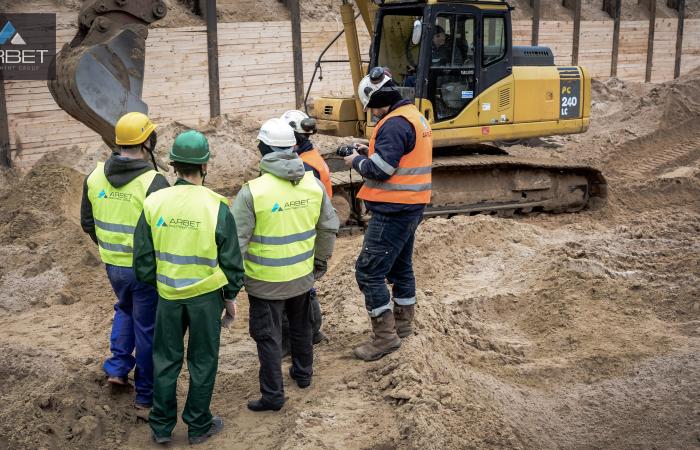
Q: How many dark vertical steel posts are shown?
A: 8